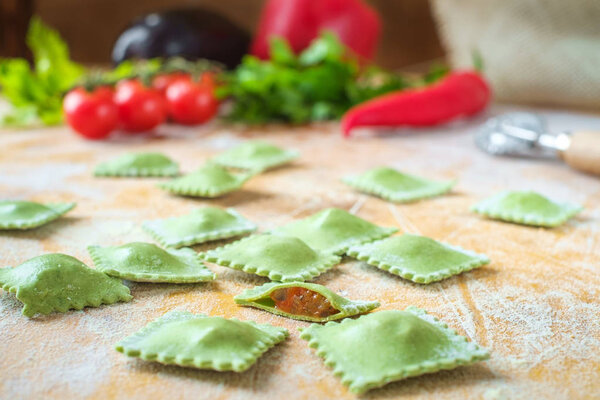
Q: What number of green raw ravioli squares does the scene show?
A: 15